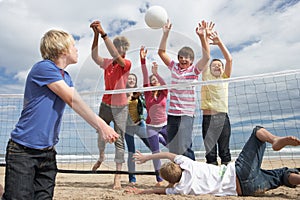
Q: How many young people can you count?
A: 7